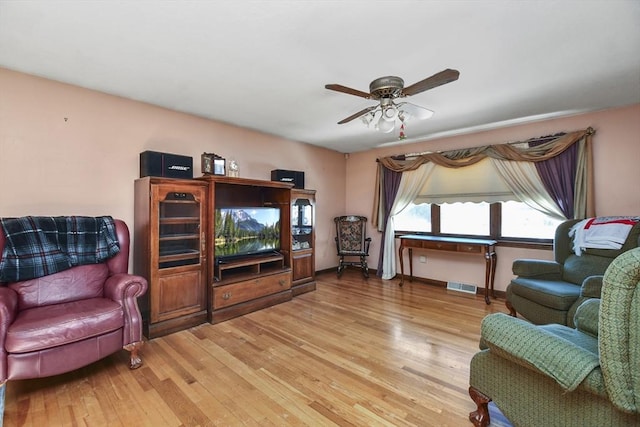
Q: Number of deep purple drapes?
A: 2